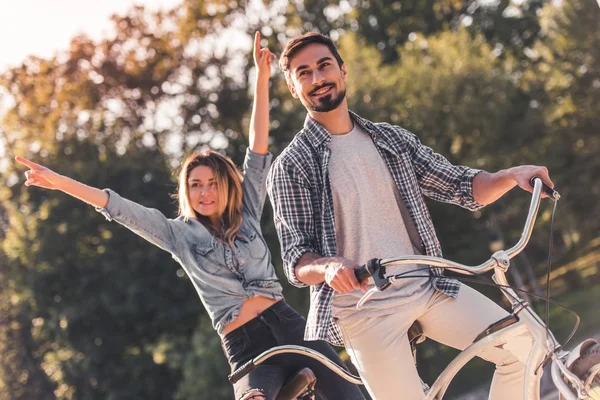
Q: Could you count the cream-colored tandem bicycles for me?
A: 1